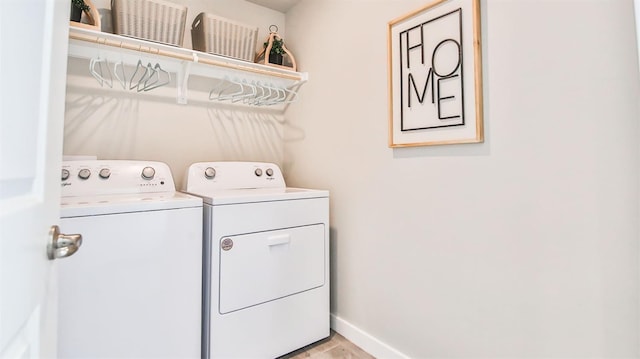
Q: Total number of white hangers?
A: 14